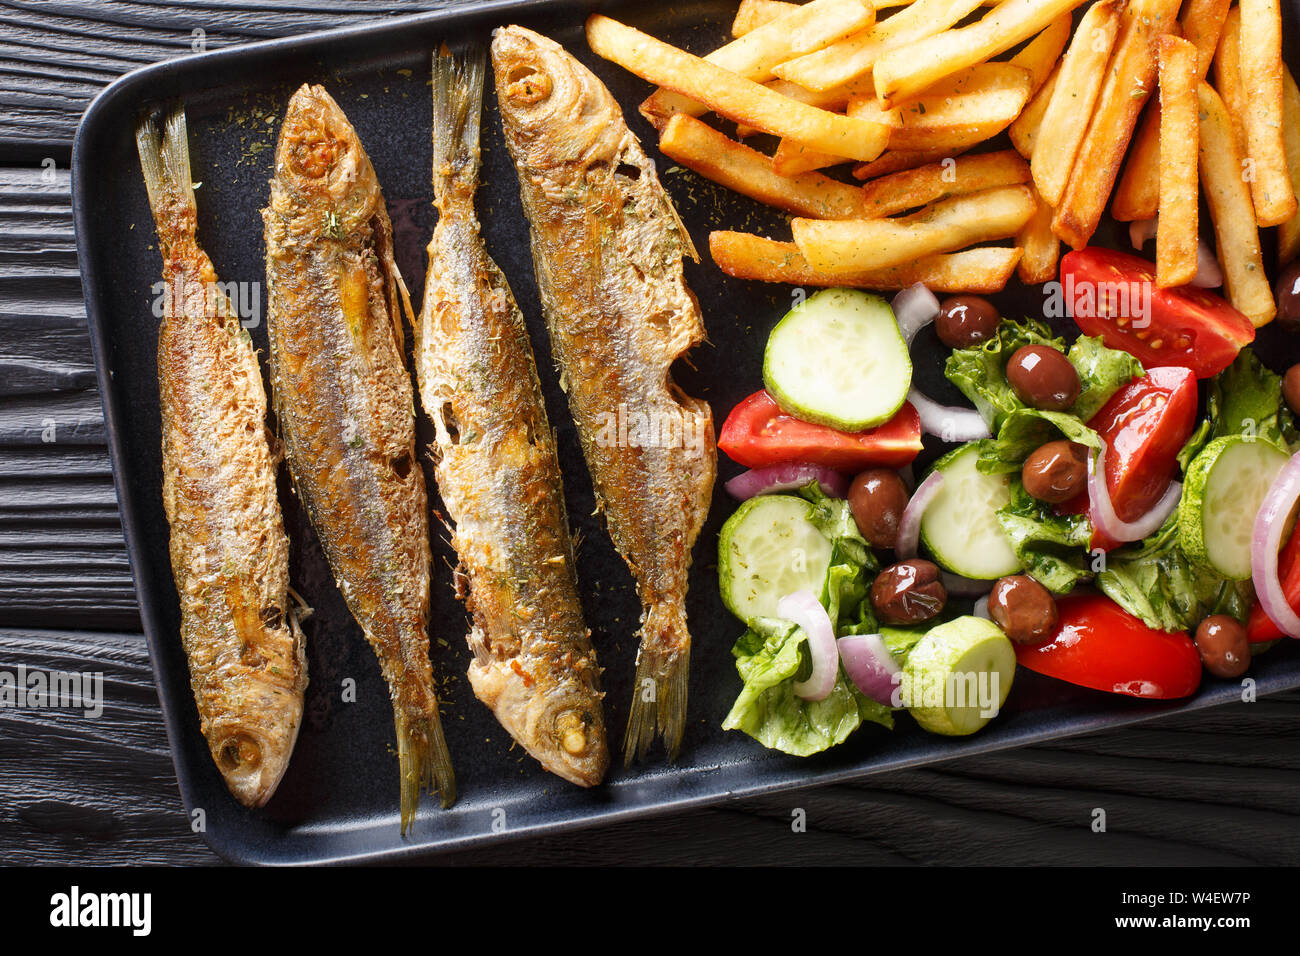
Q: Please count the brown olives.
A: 9